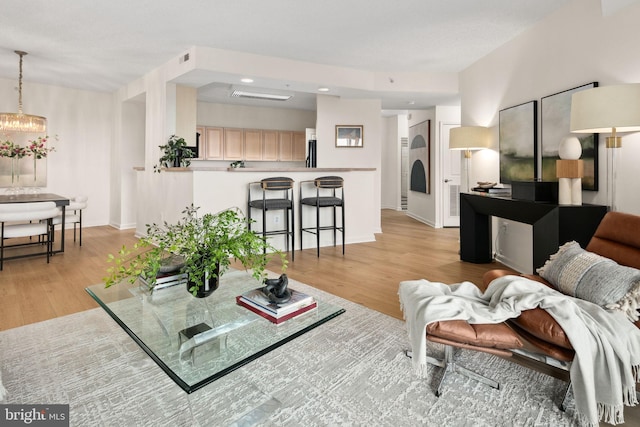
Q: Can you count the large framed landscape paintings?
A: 2